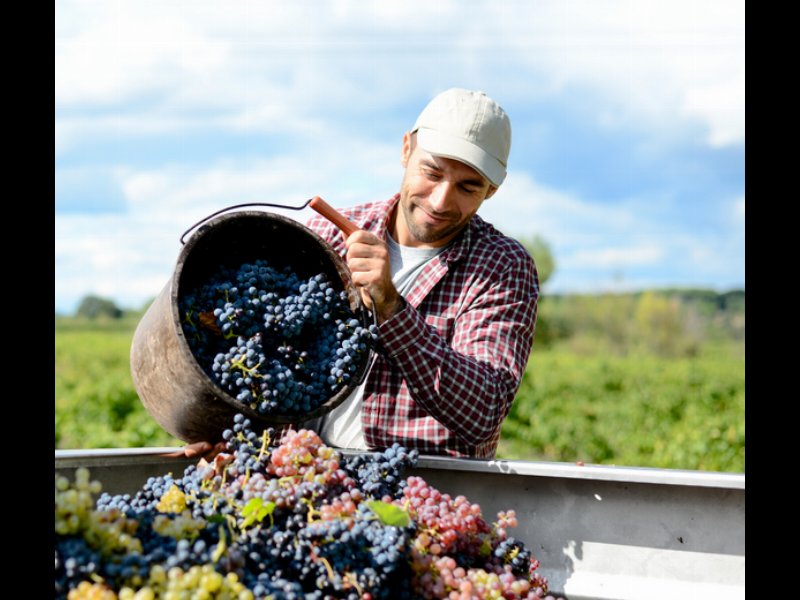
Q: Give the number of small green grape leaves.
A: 2